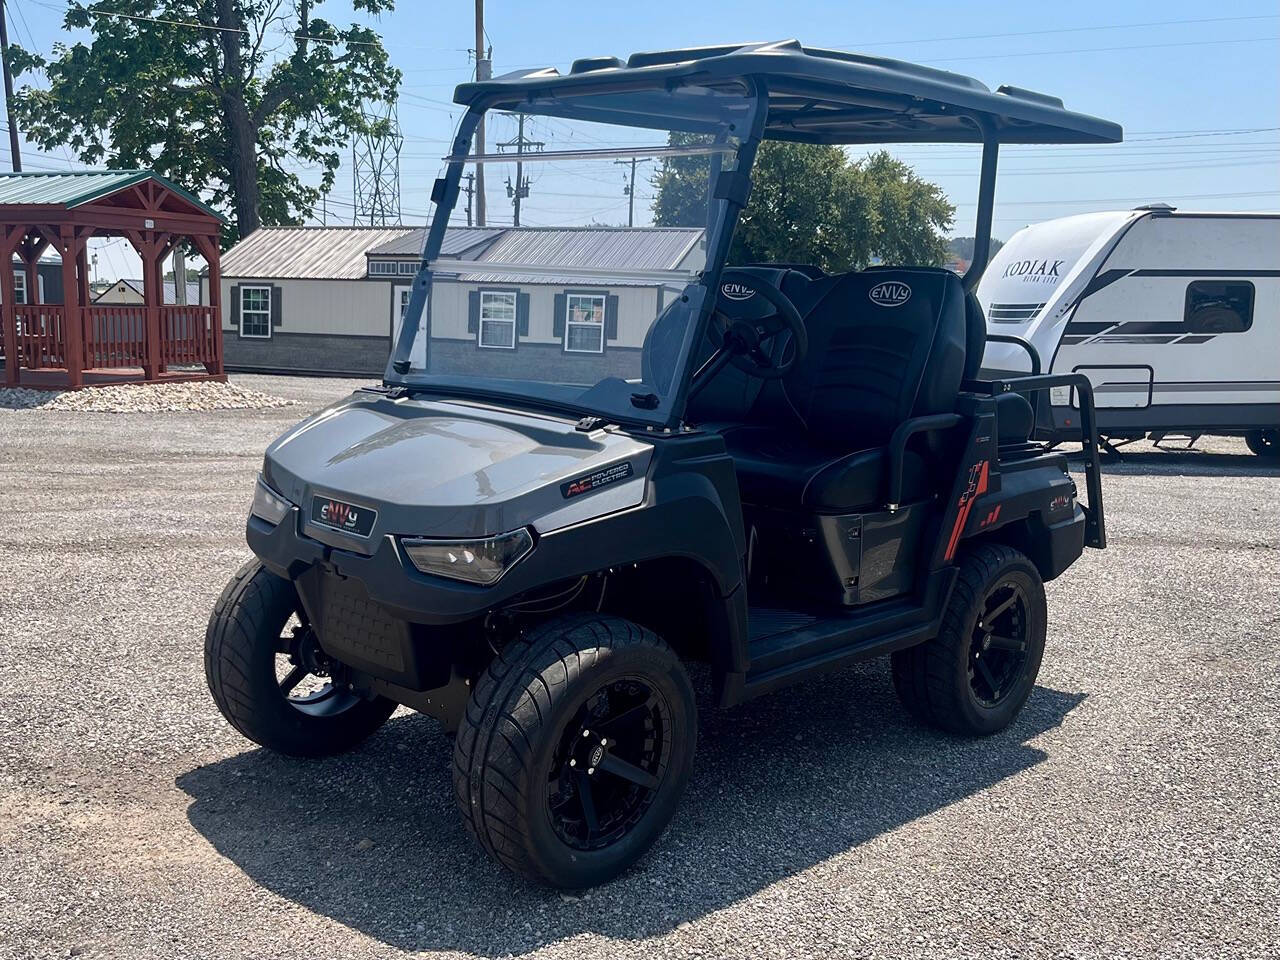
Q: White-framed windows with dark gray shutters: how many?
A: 3